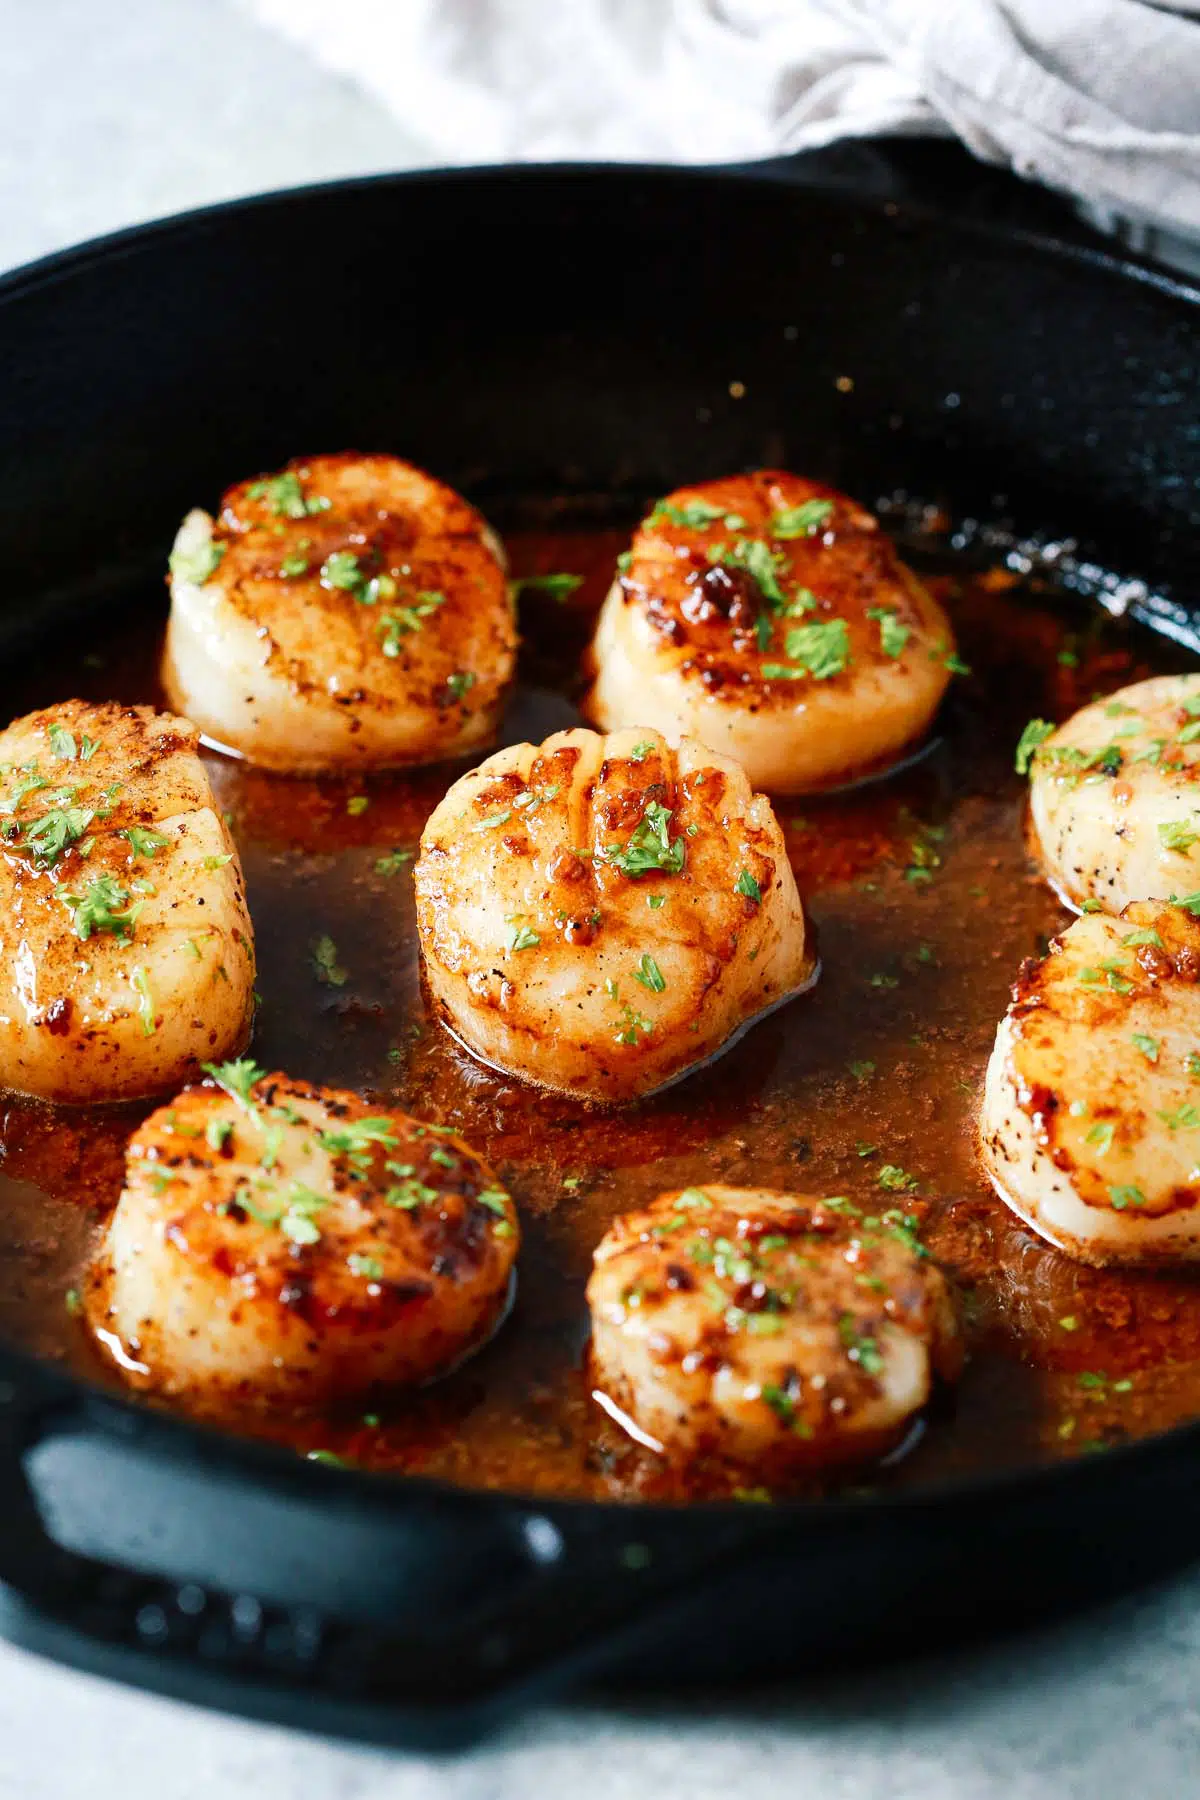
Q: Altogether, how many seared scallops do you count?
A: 8